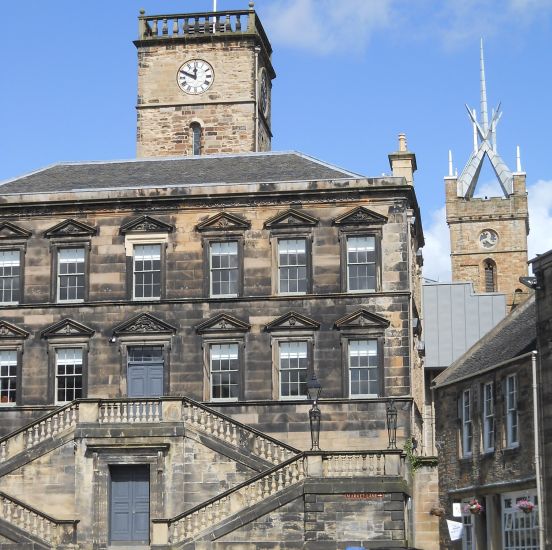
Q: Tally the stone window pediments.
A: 12